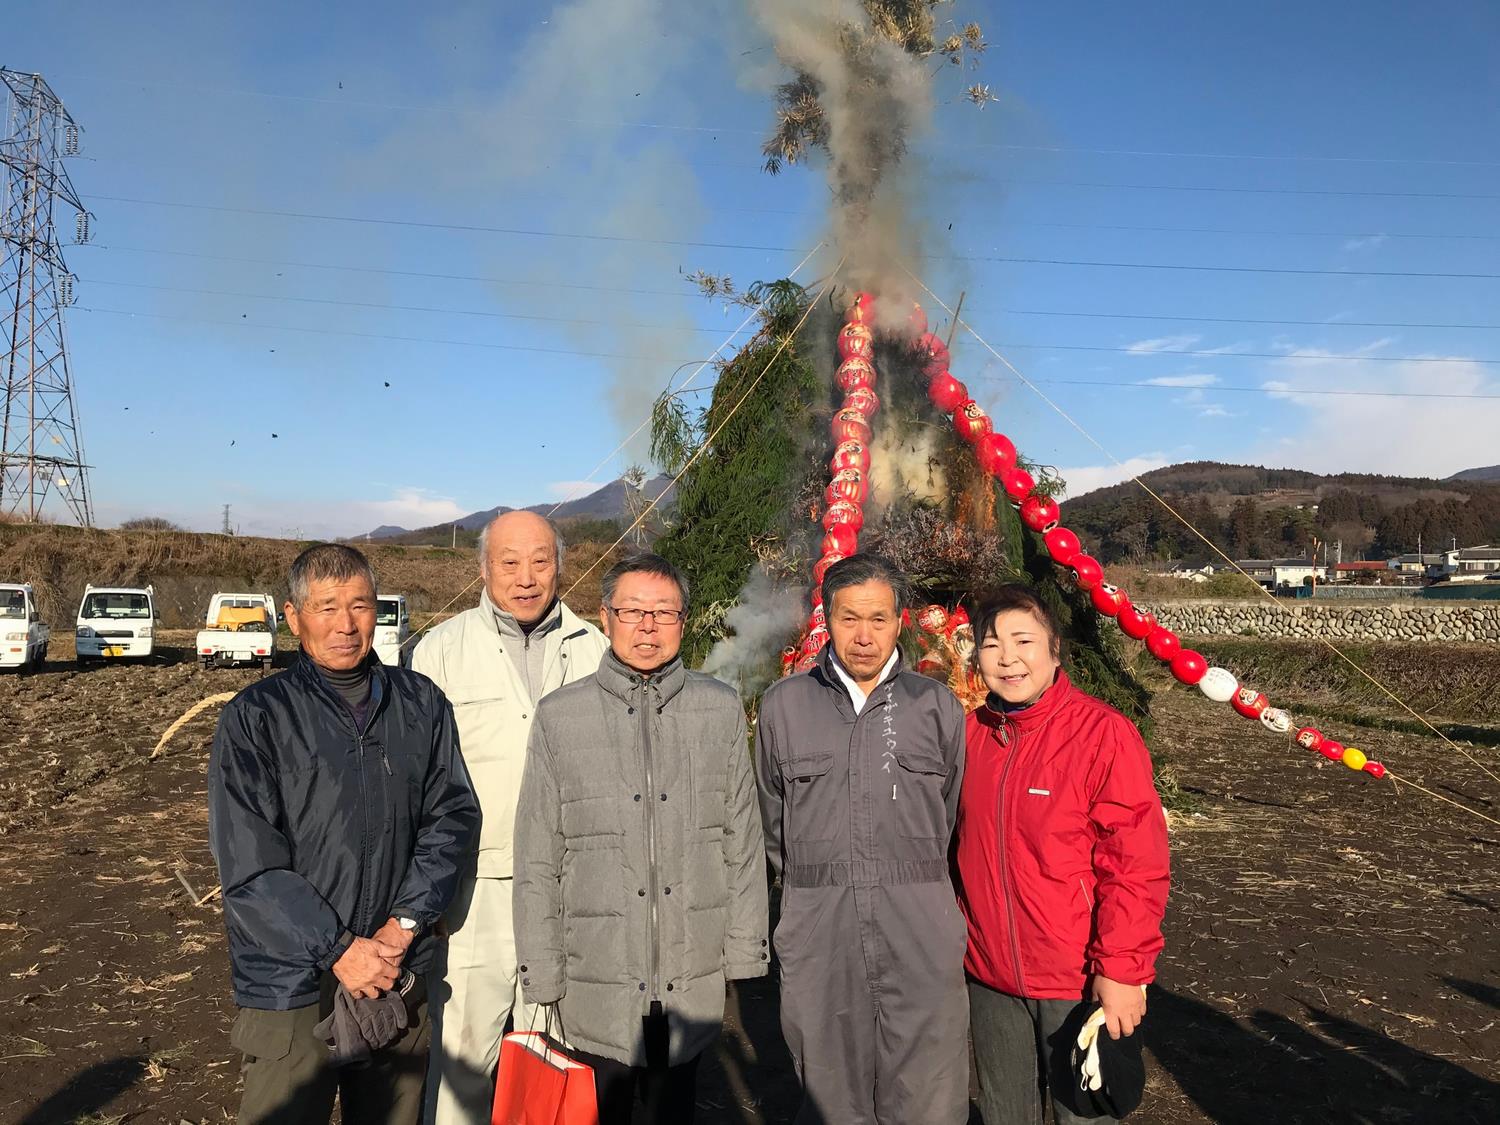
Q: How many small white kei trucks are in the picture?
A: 4